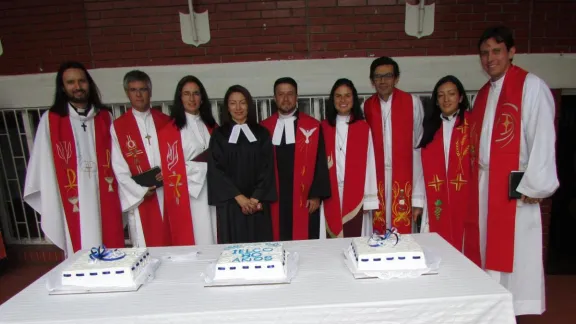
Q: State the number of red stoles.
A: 8